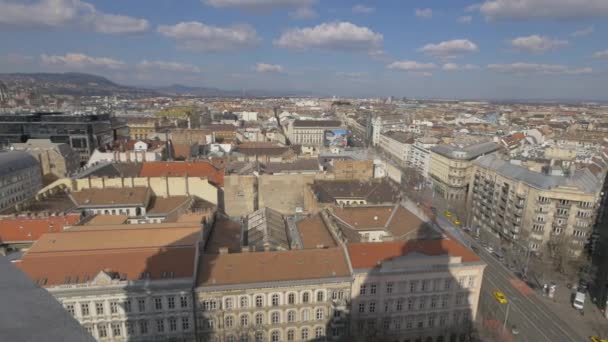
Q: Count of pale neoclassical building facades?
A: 3